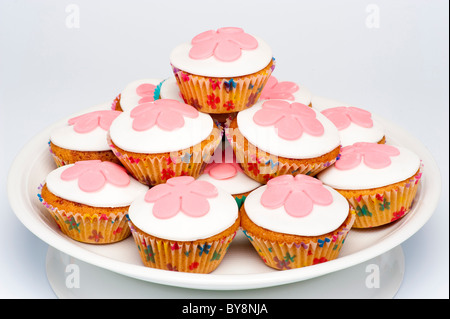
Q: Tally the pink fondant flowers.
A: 12